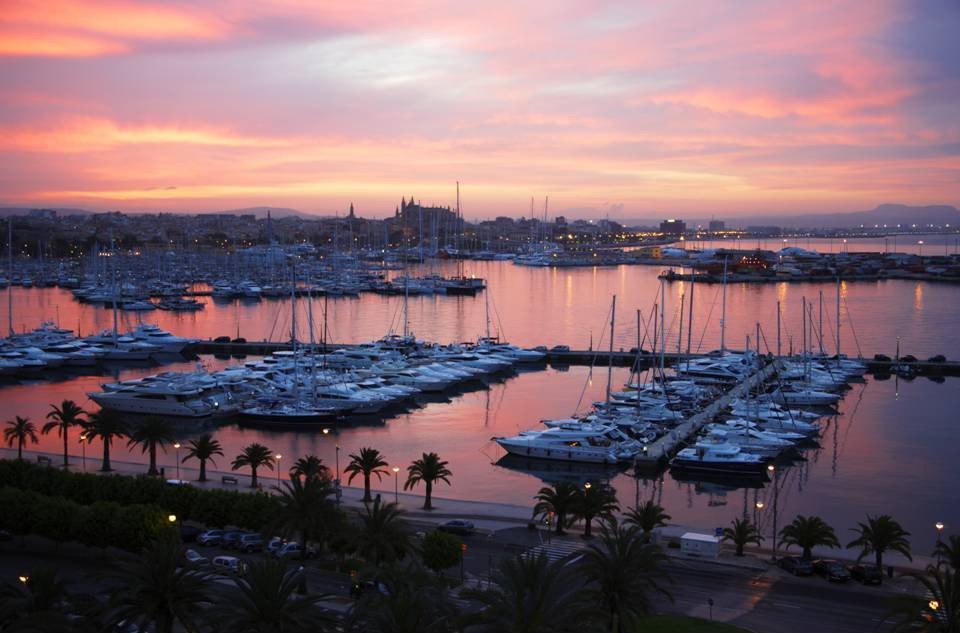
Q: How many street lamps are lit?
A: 12